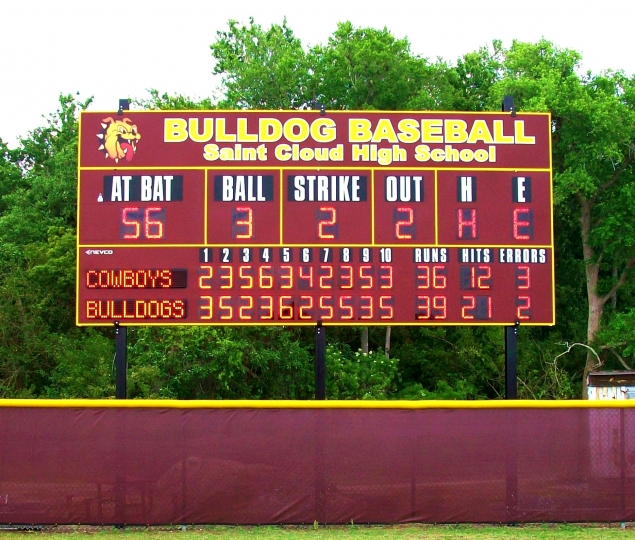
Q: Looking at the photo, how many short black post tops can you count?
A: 3